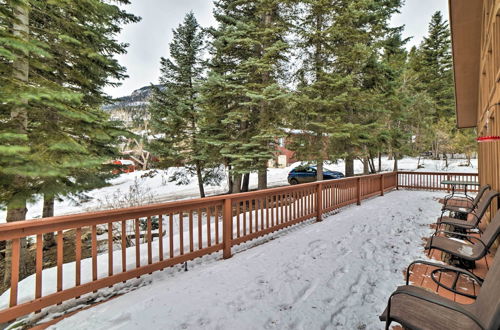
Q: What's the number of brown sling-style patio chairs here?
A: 4